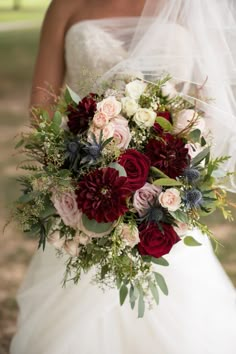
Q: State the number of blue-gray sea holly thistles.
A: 5